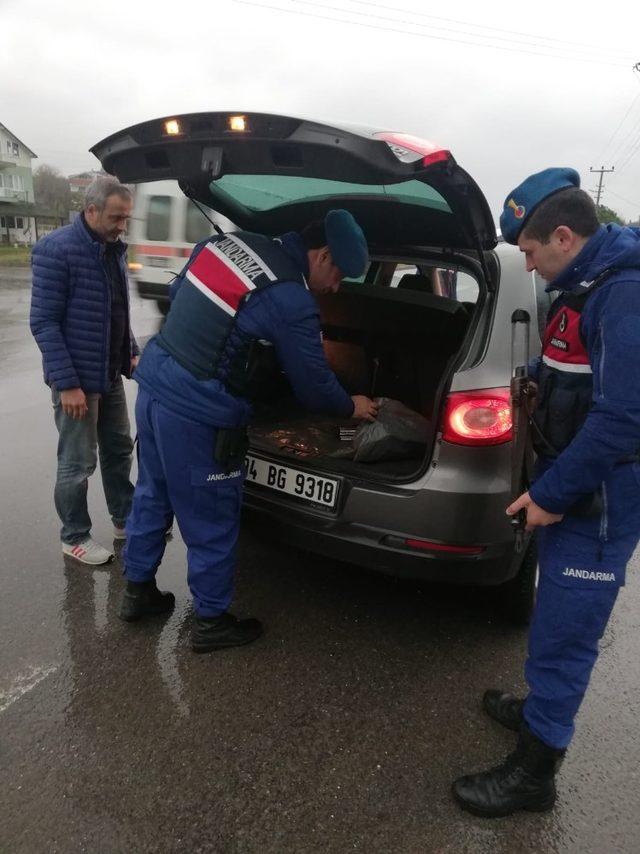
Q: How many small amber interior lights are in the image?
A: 2